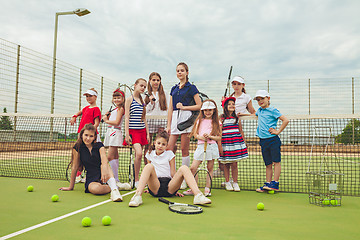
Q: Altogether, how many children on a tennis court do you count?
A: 11